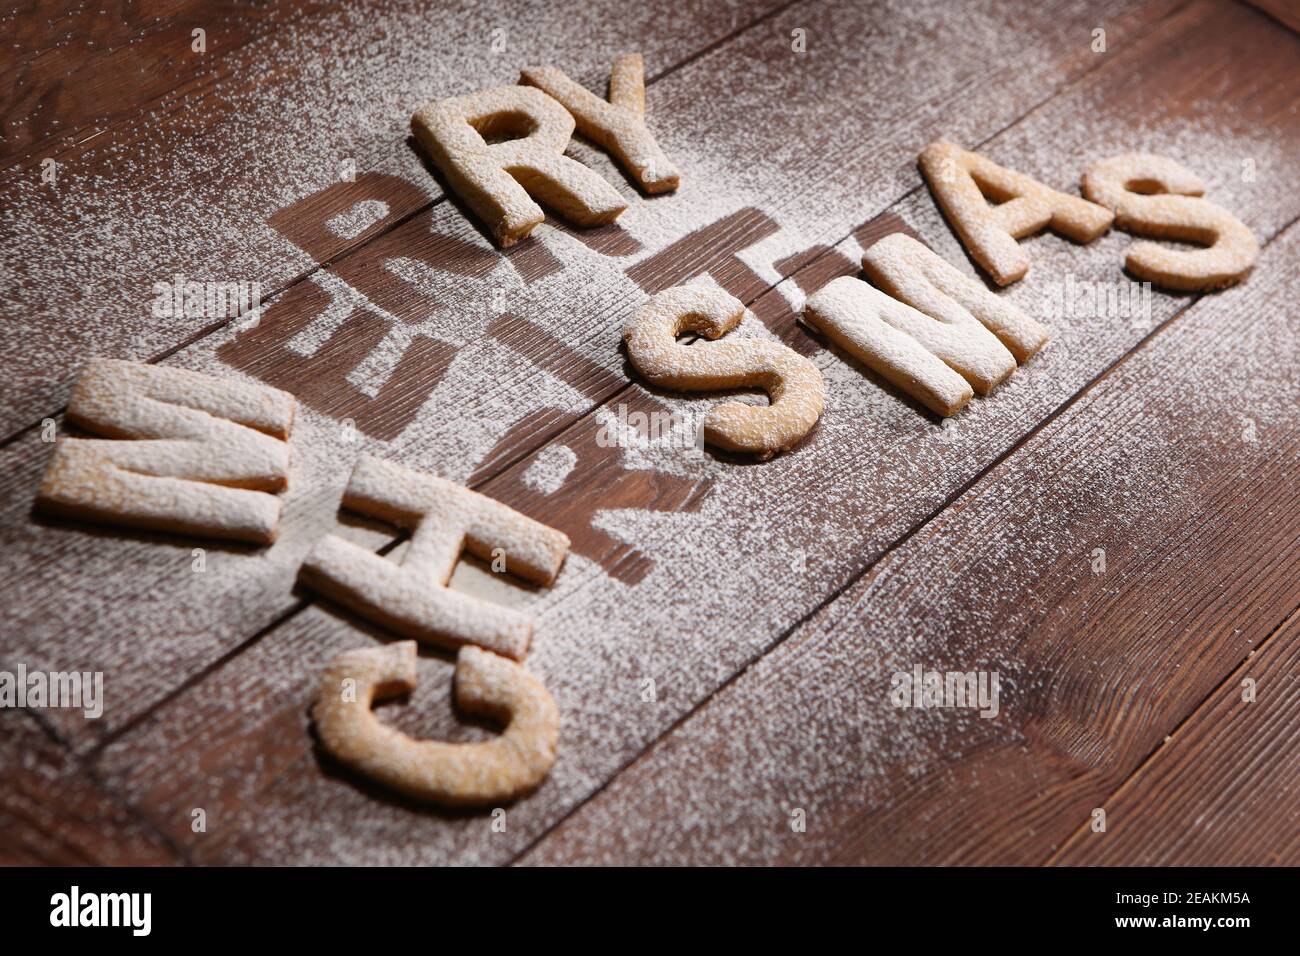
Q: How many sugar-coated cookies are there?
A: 9